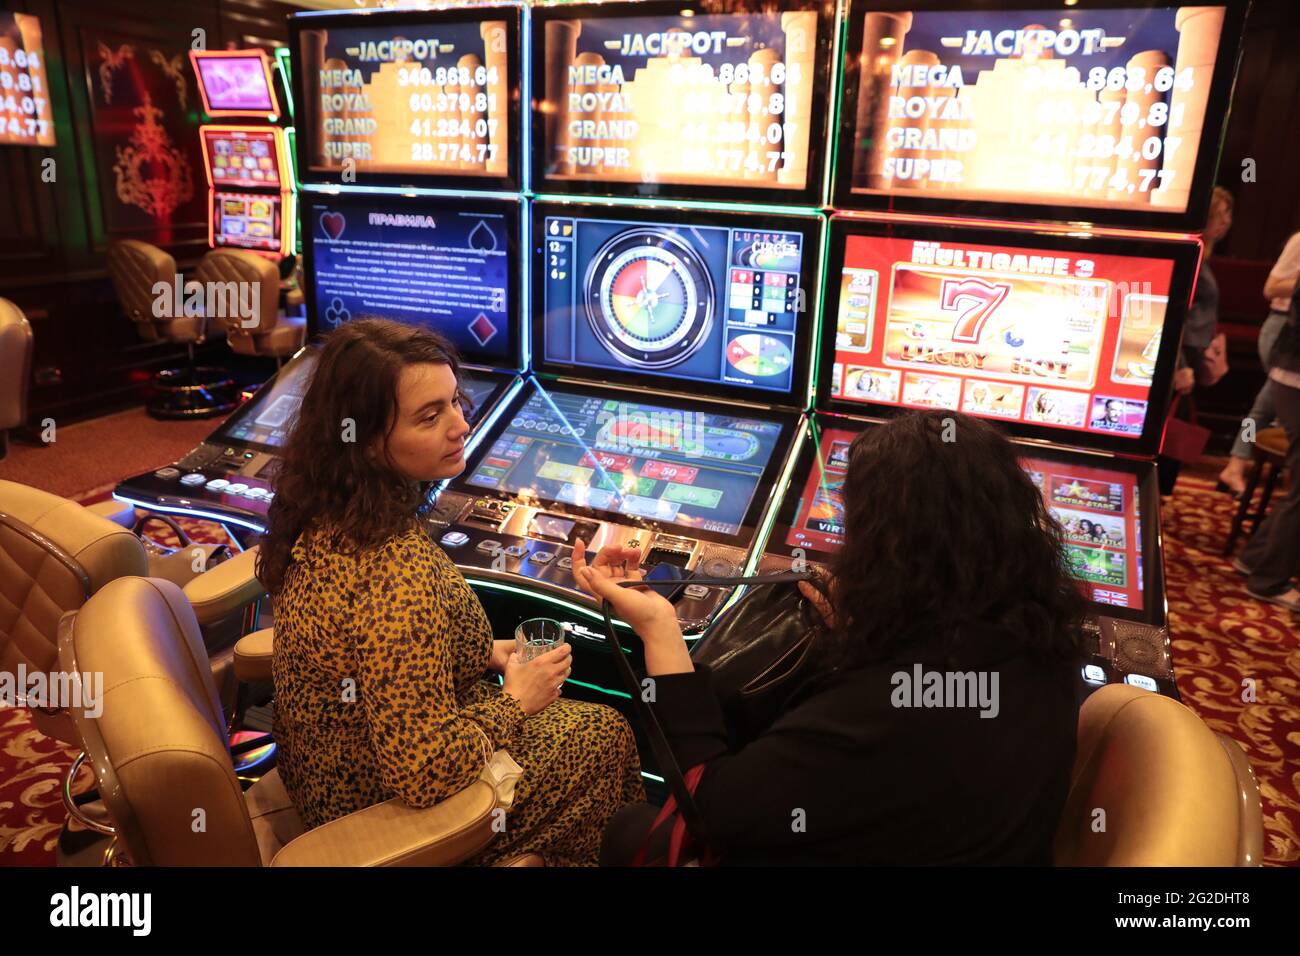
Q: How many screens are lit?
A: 13